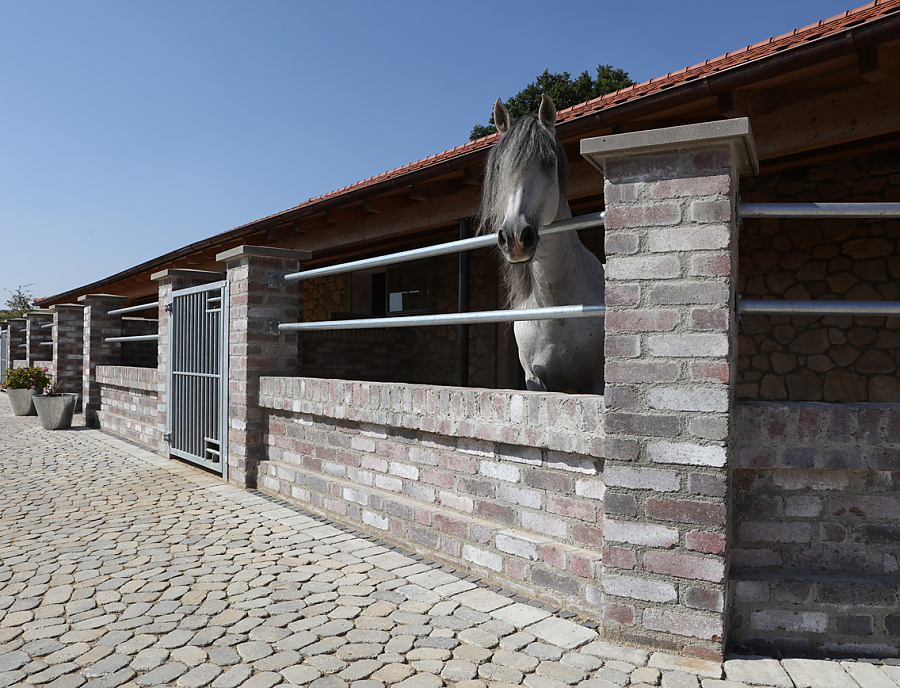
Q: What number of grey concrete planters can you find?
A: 2